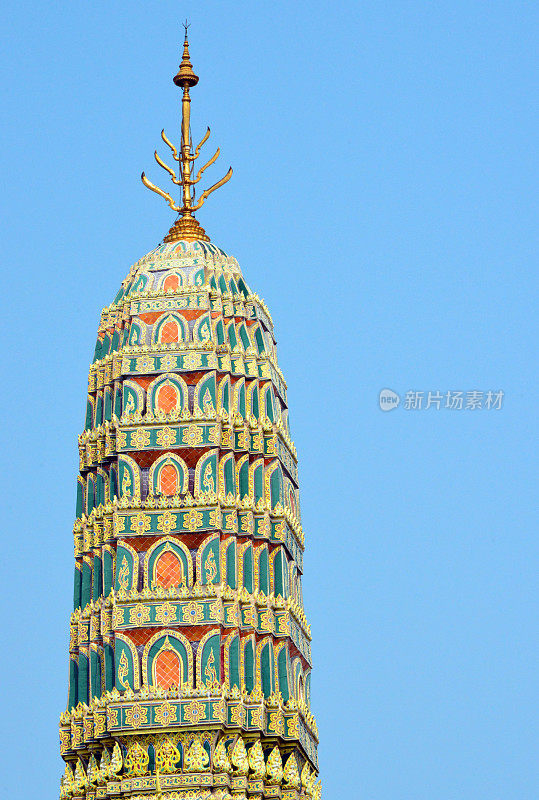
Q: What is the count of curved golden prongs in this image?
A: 6